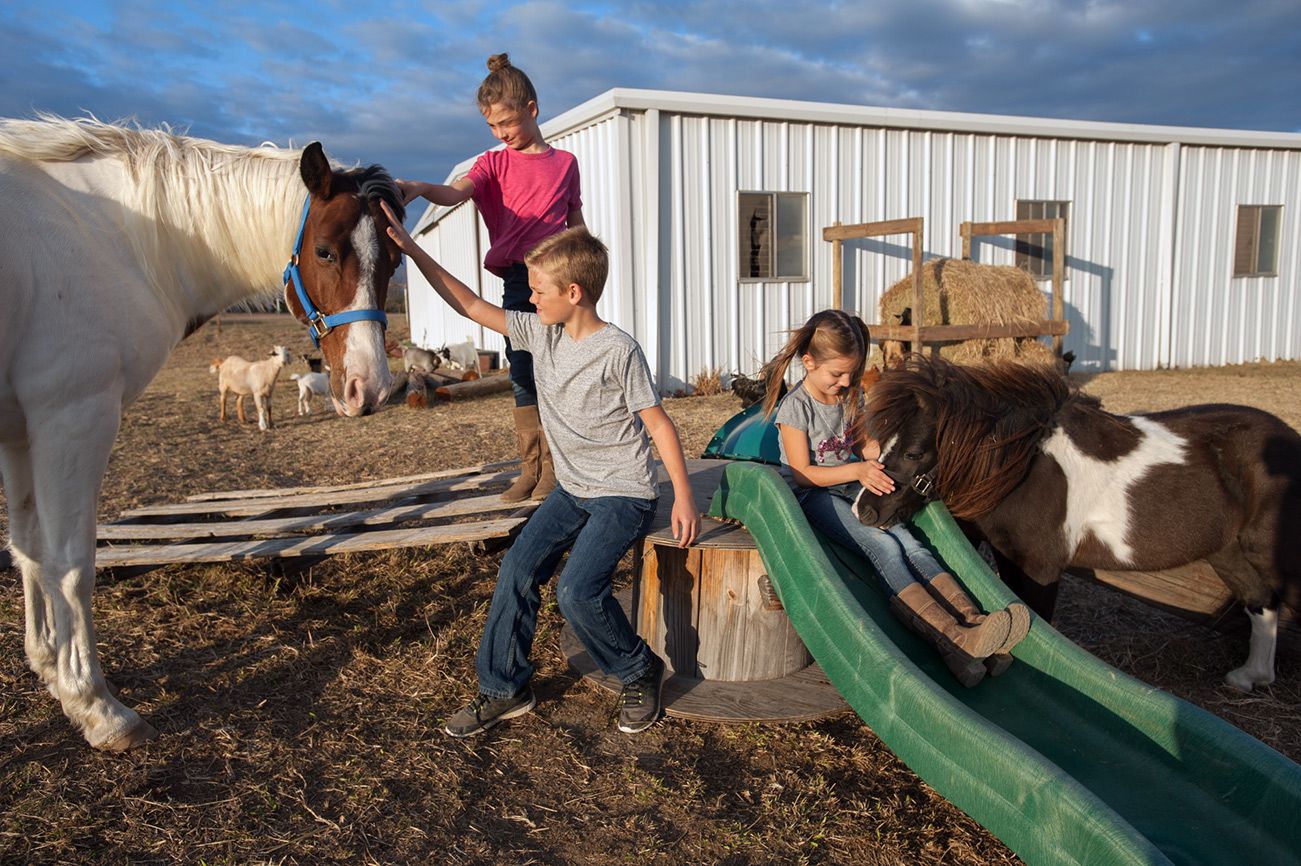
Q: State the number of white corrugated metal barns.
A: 1